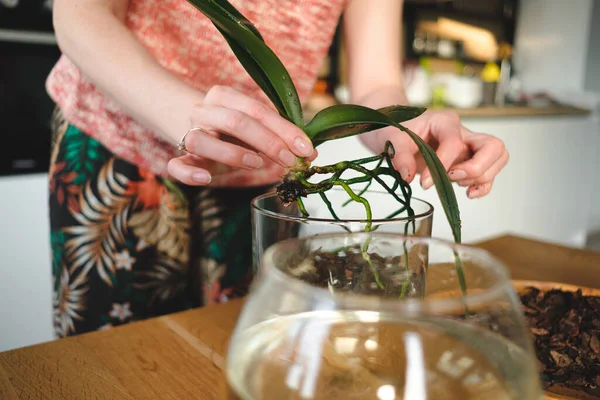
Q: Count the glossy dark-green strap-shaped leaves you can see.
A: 4